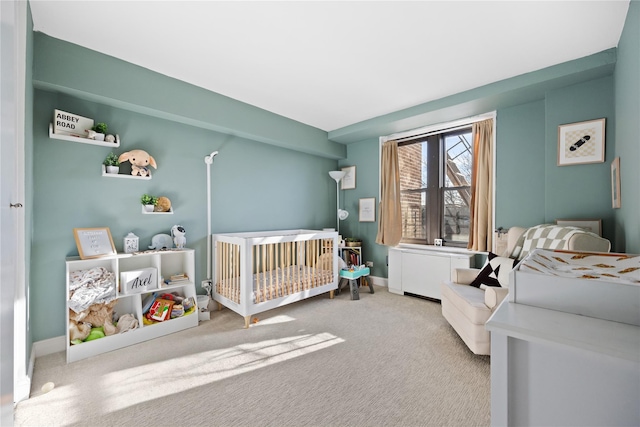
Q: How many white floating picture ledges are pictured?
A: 3